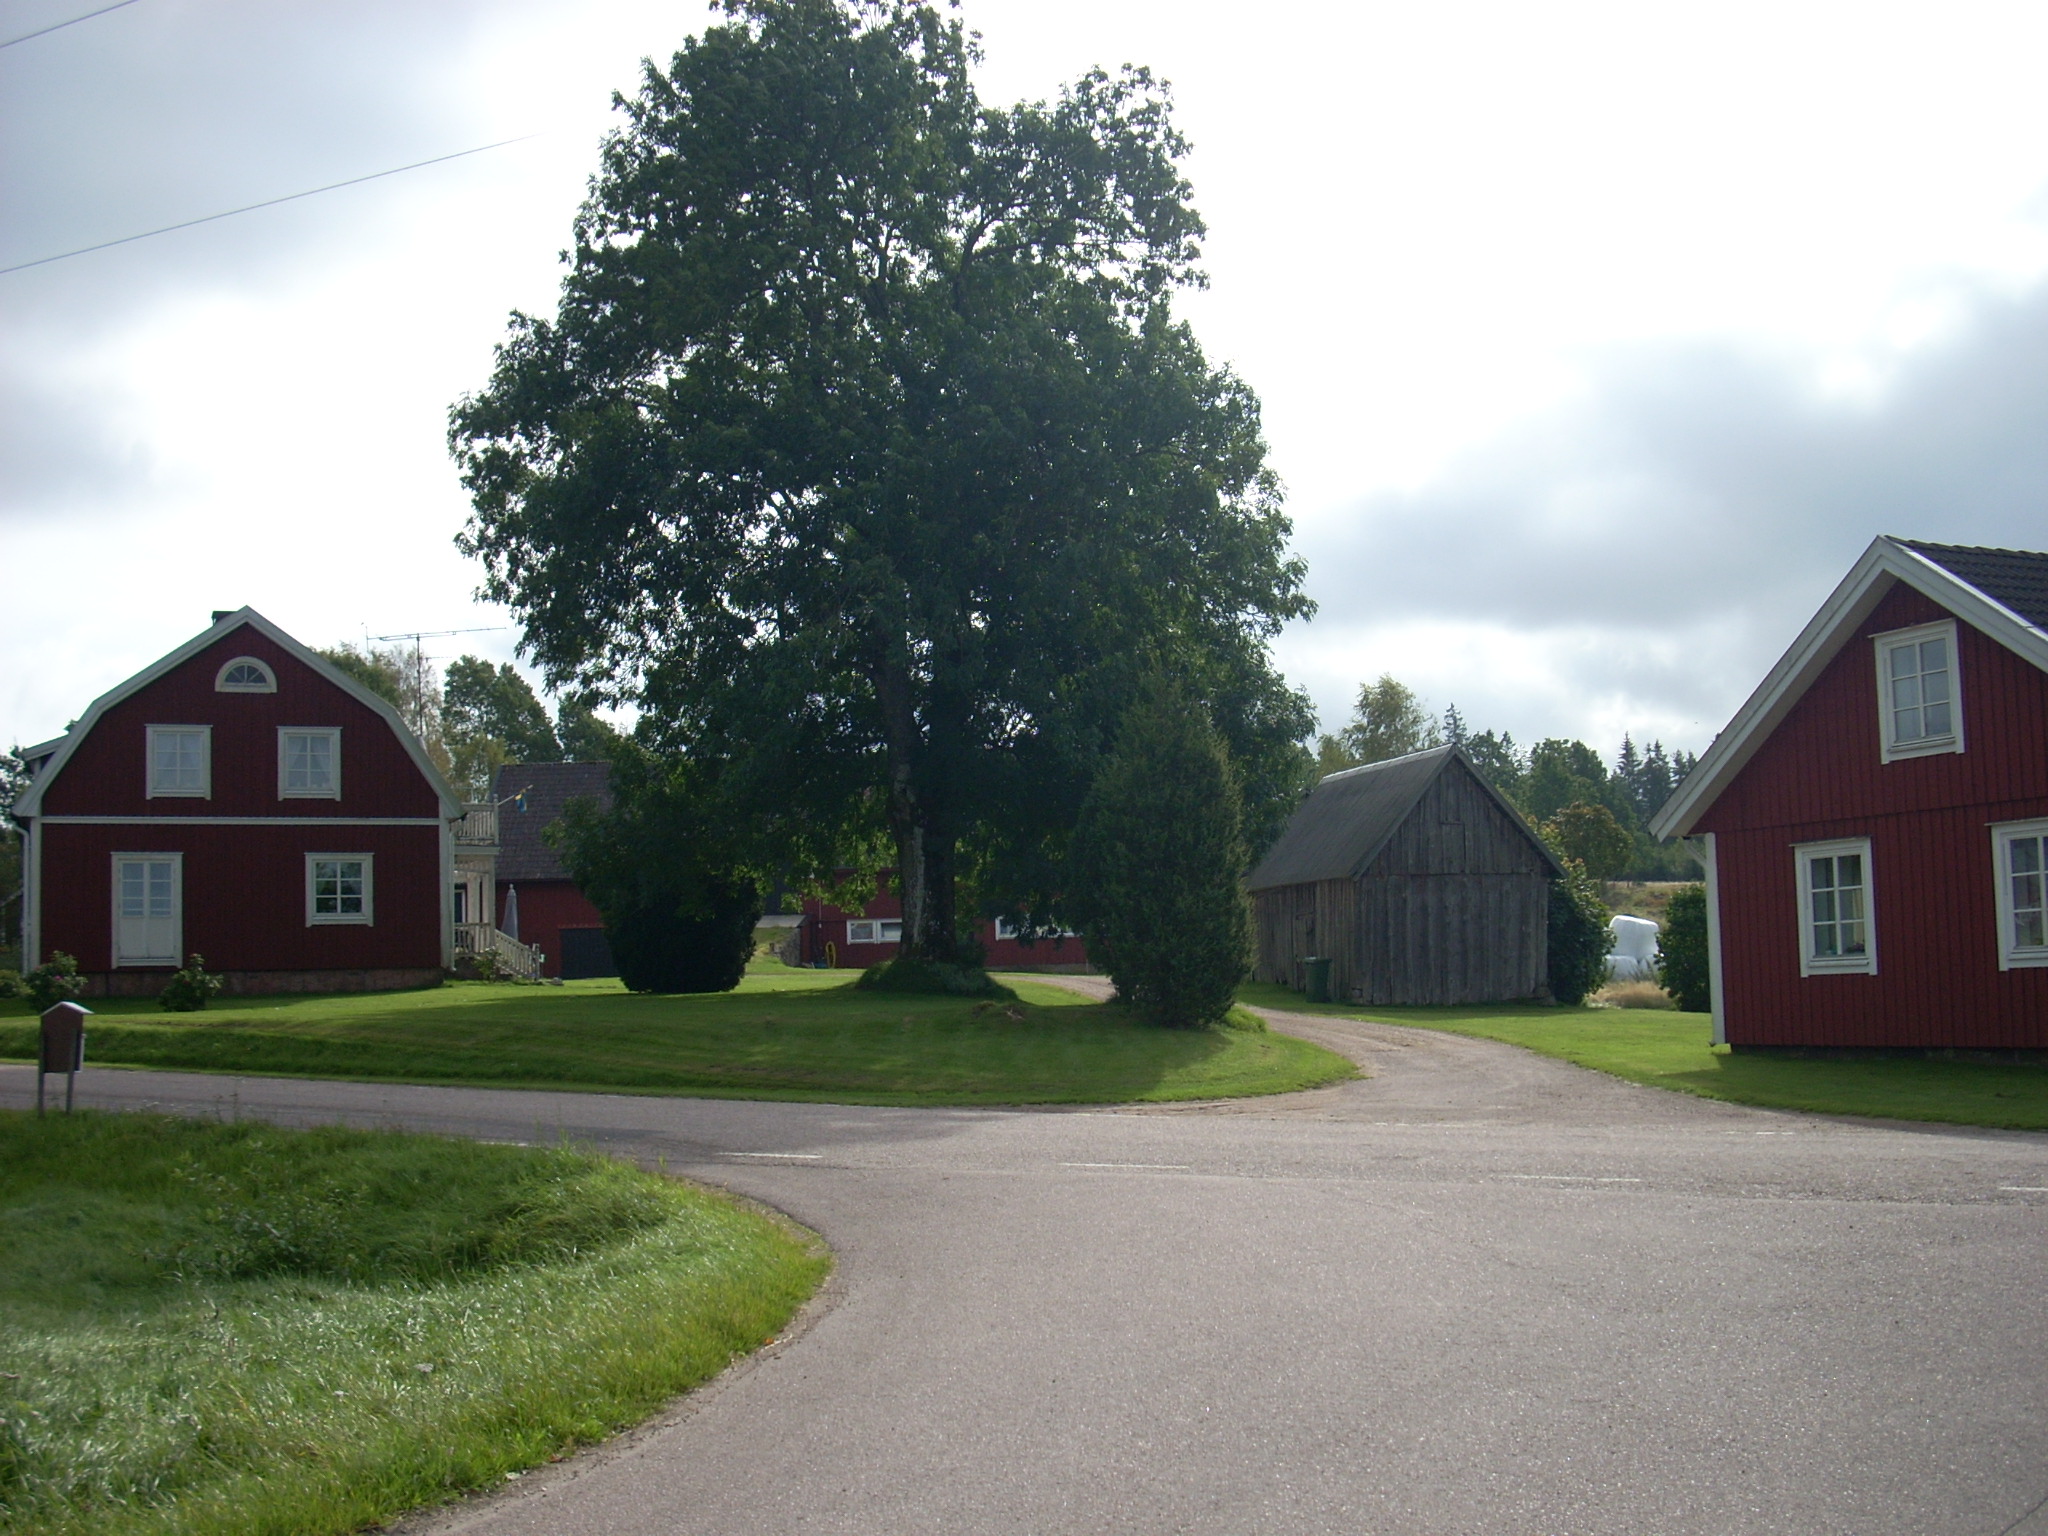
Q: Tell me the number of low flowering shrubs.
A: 2